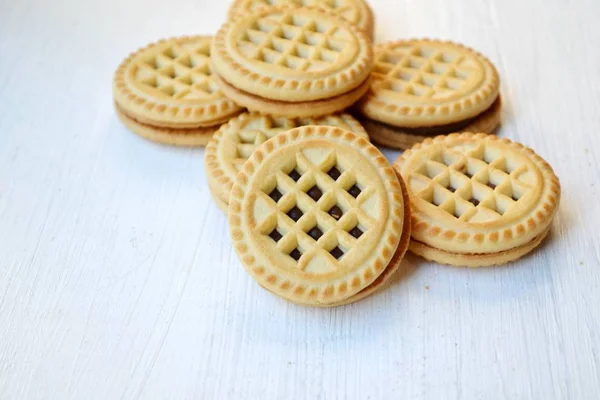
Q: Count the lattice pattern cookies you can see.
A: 7